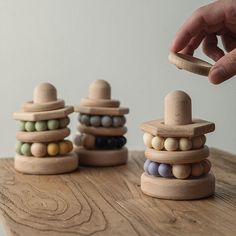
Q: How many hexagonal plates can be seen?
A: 3